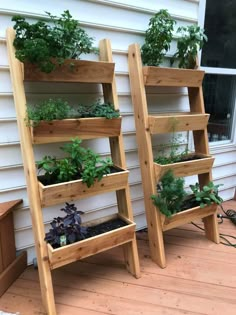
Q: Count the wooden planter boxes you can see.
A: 8